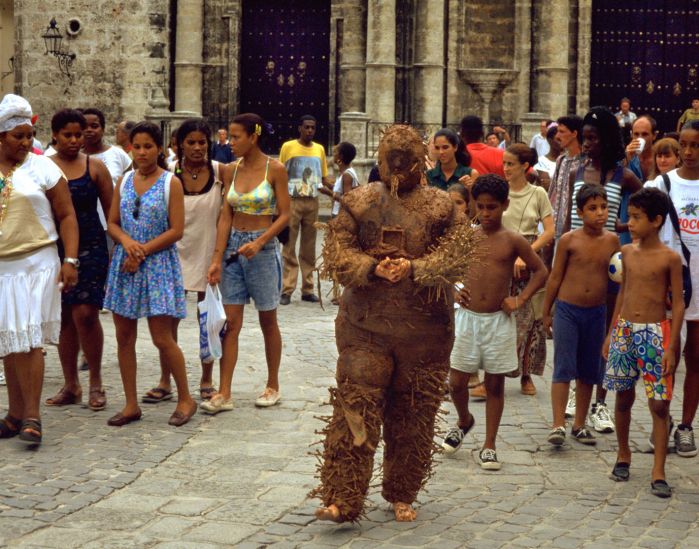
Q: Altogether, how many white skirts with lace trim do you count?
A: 1